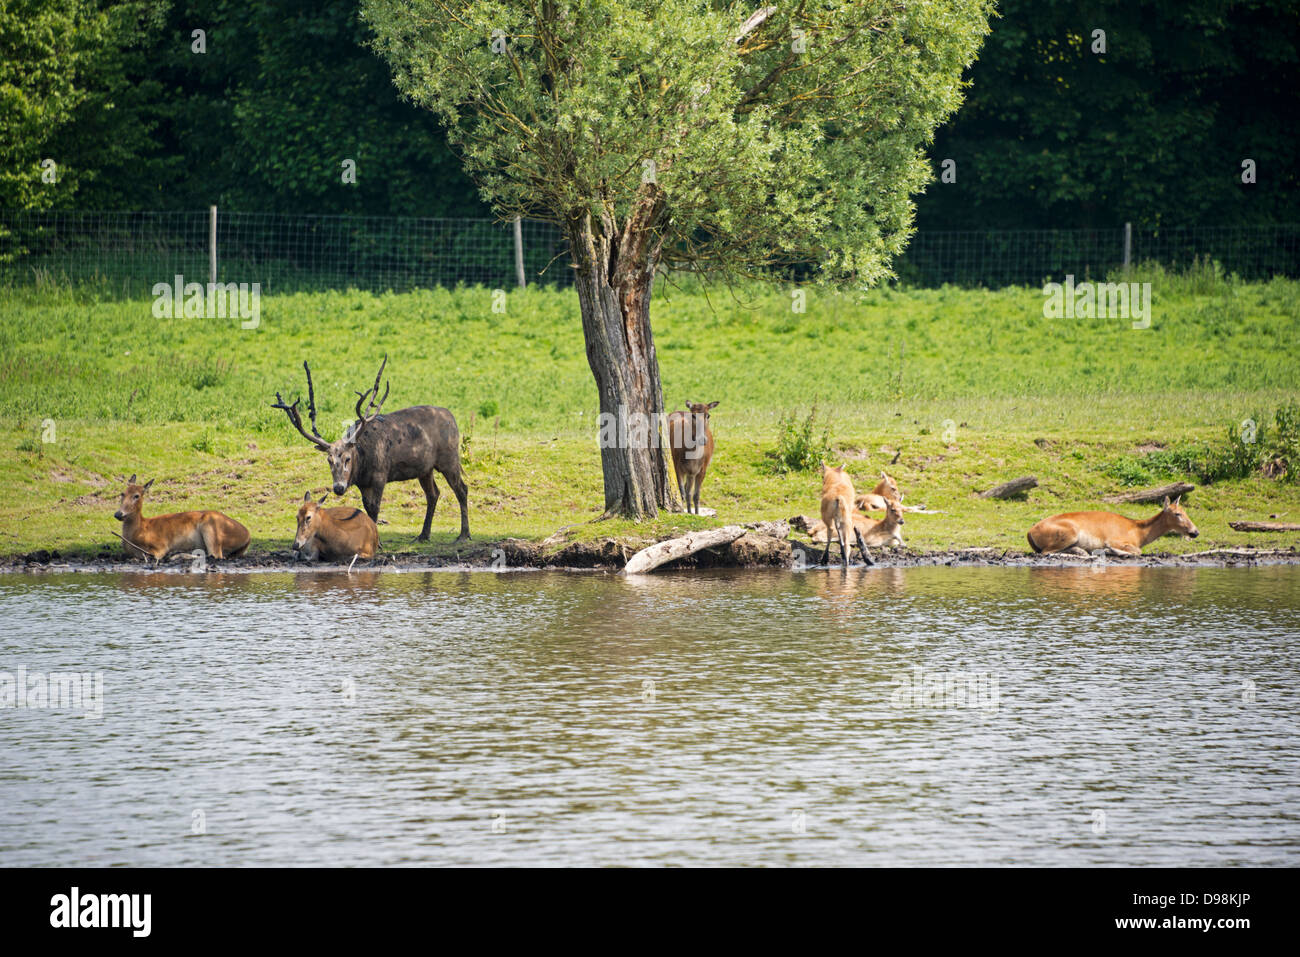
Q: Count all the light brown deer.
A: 7